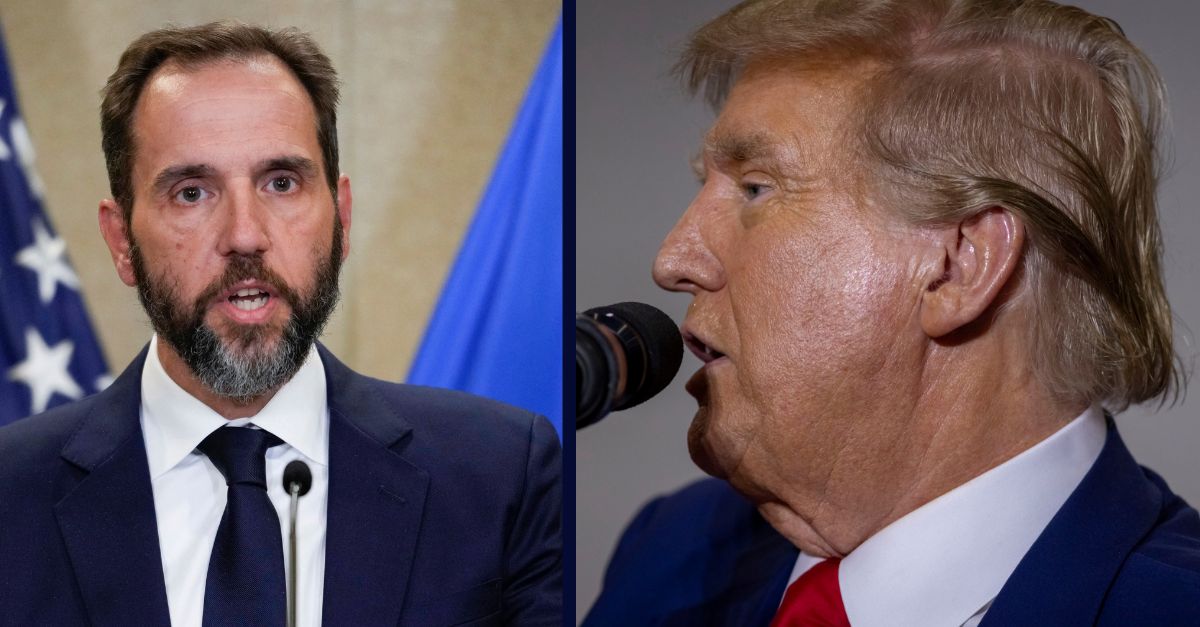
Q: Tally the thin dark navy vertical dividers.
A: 1